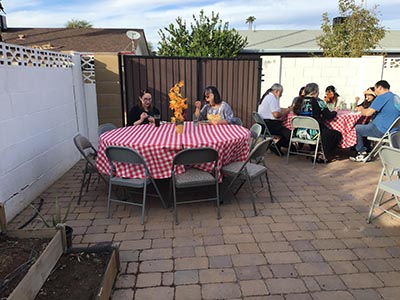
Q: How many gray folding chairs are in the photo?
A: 12